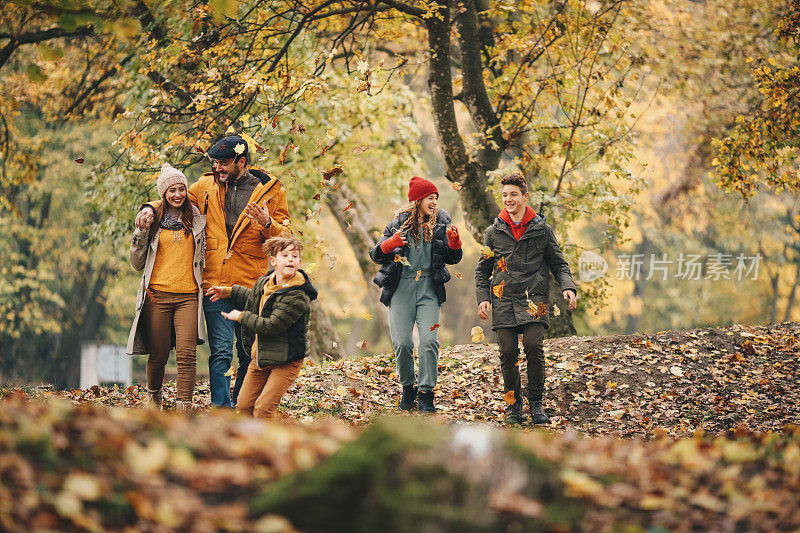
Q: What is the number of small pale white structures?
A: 1